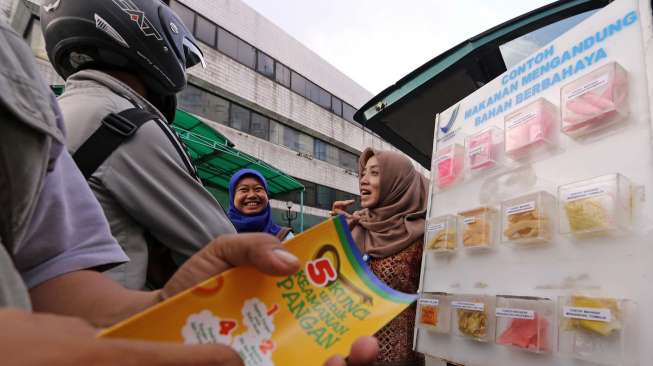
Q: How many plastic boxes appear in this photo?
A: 12